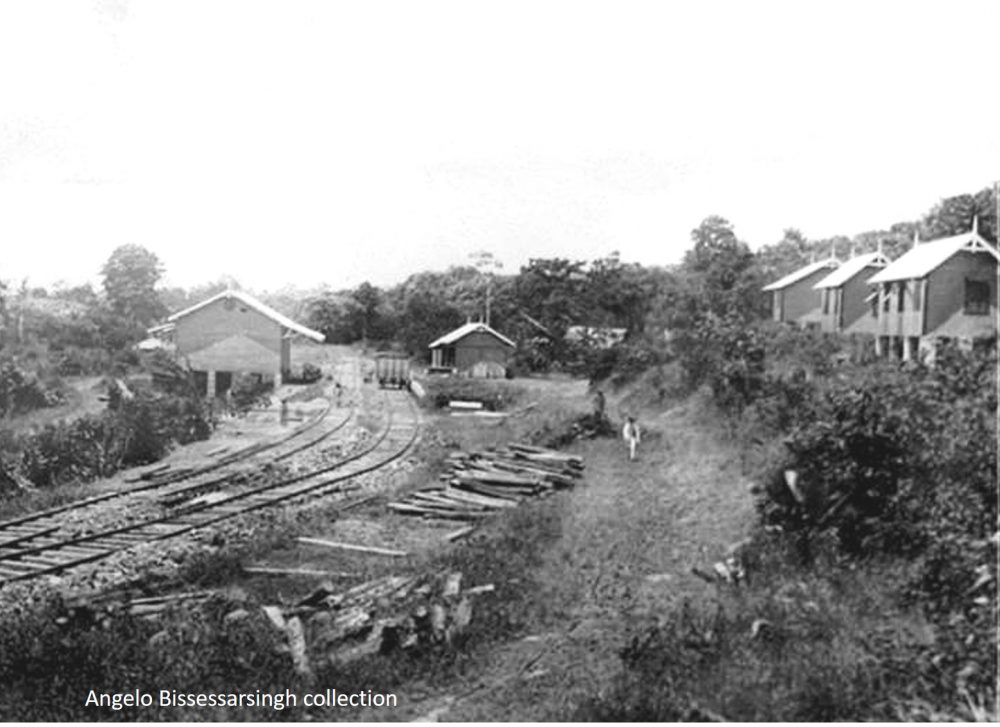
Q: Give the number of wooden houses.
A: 5